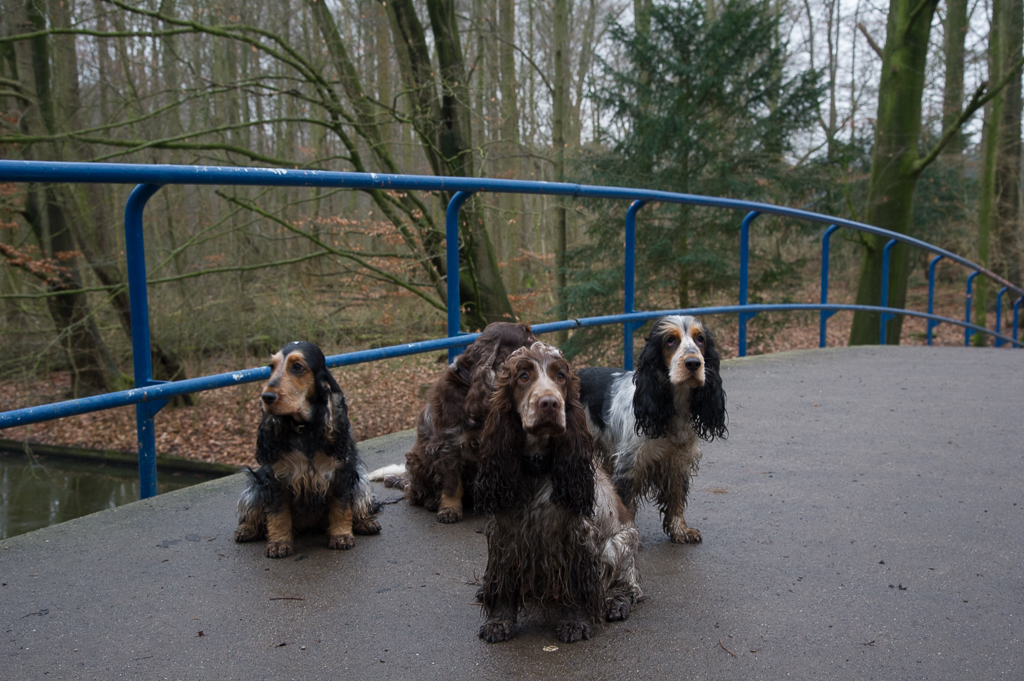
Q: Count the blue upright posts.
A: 10